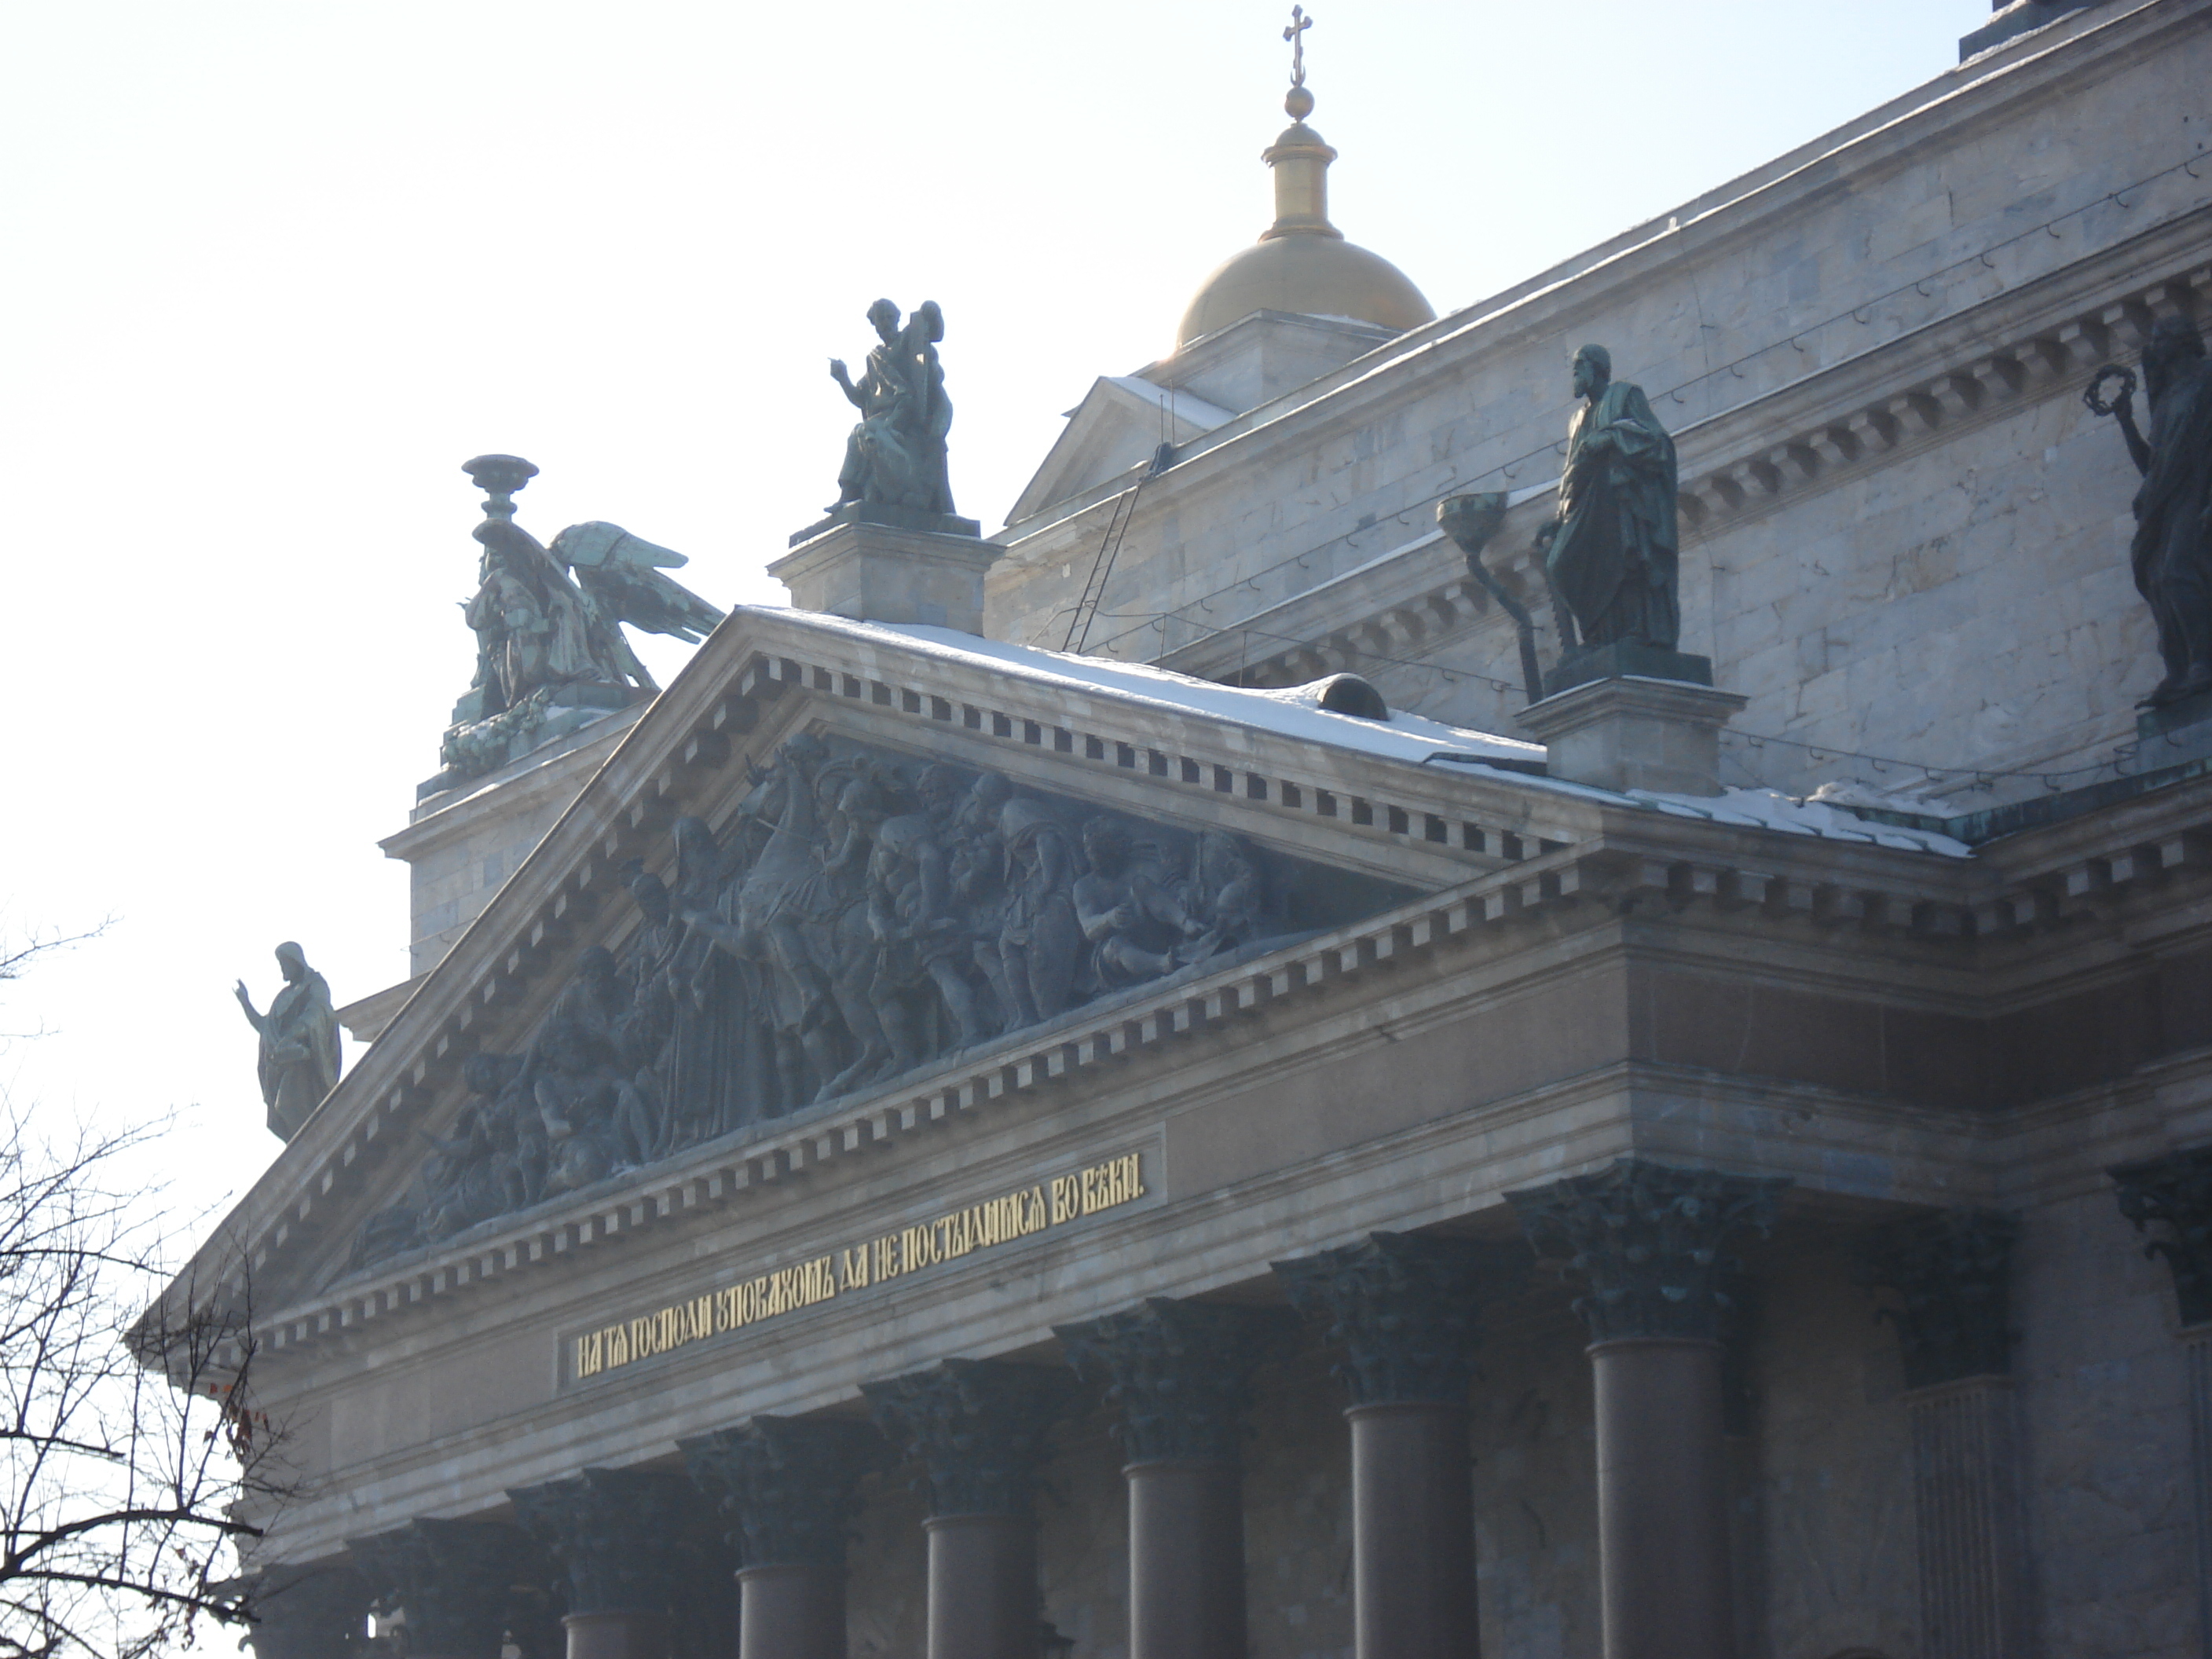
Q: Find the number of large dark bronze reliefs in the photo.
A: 1